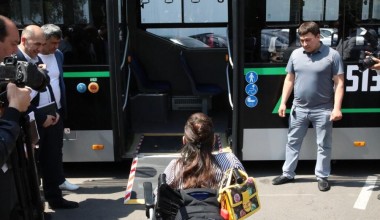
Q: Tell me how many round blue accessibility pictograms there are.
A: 3